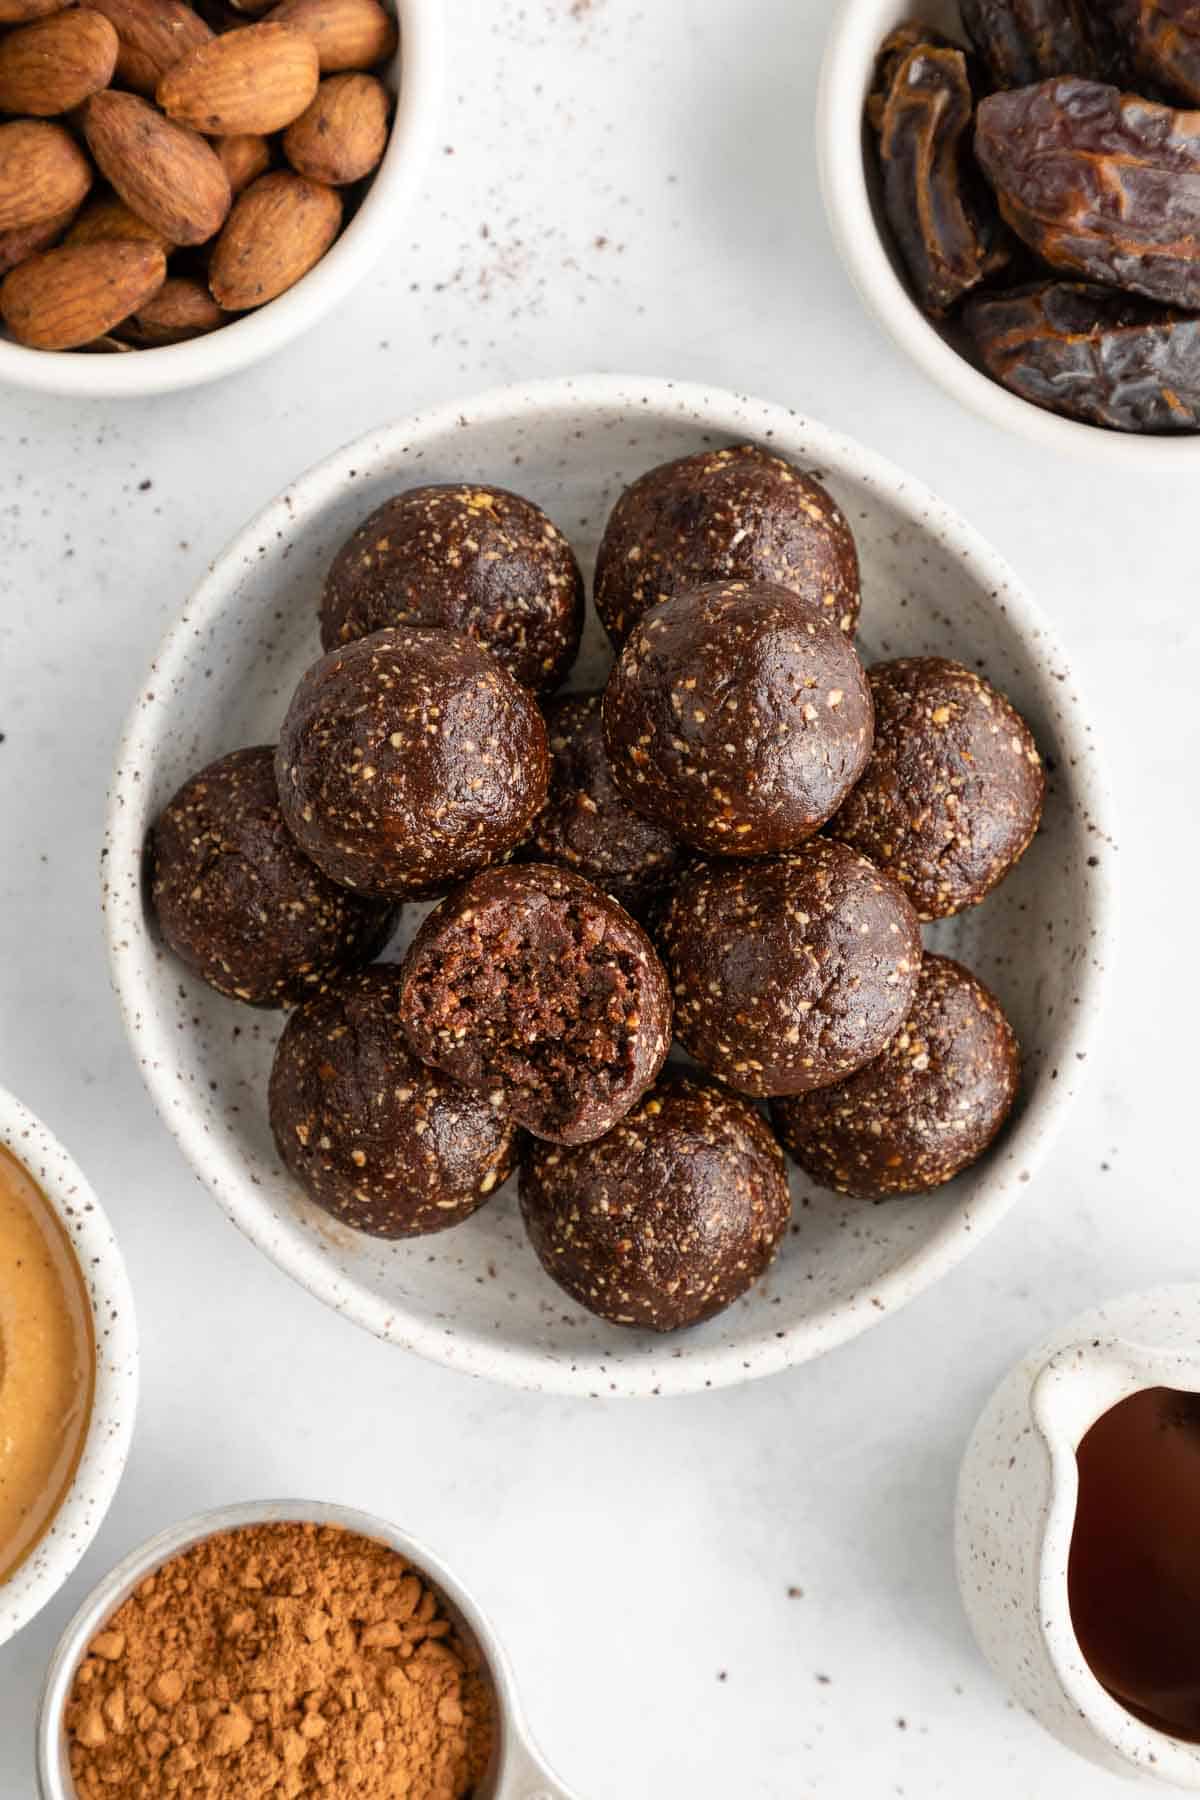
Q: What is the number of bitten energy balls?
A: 1